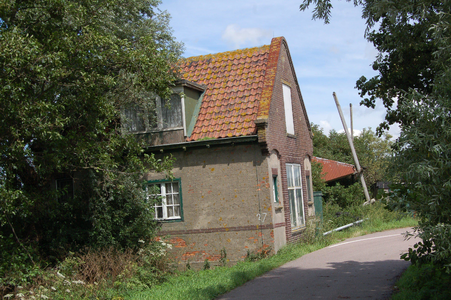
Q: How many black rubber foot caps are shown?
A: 0